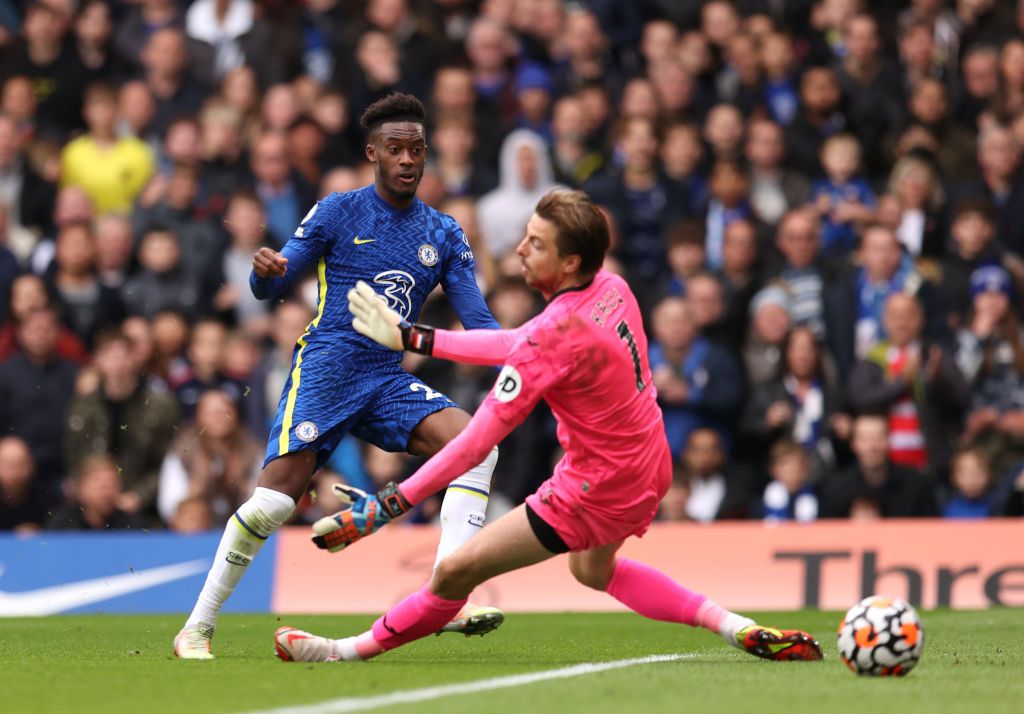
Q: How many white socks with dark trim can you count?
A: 2